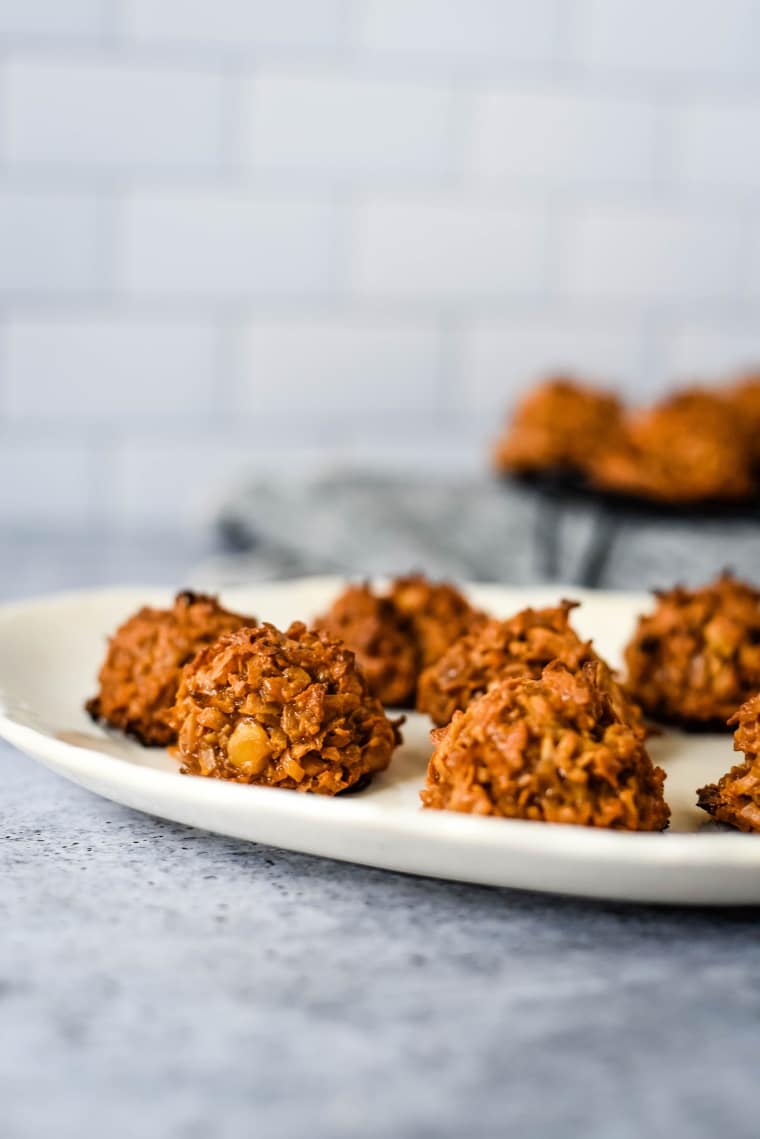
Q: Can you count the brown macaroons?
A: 11